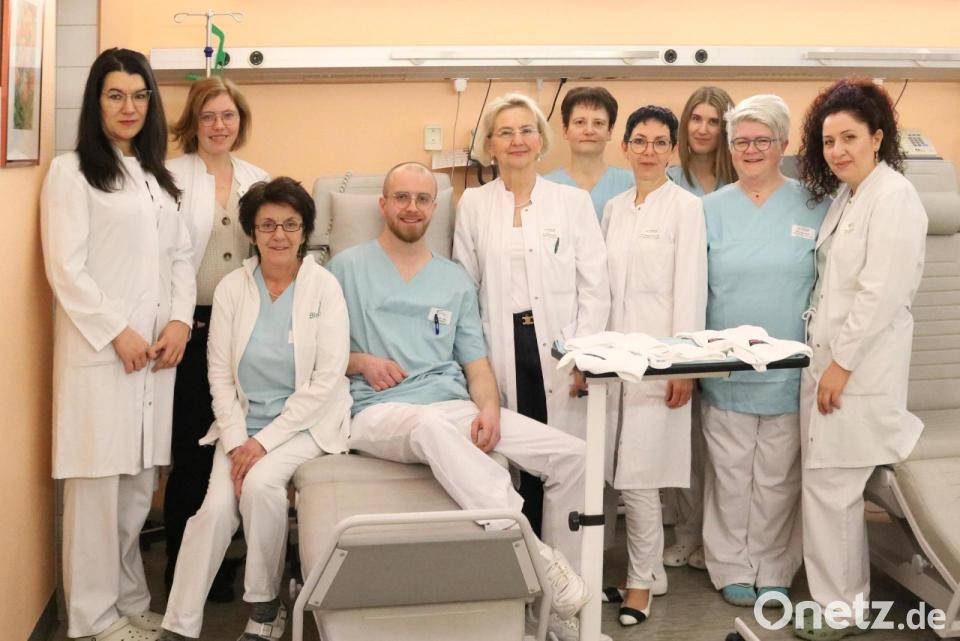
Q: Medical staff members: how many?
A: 10